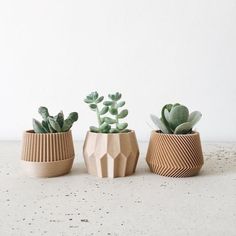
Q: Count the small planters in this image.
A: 3